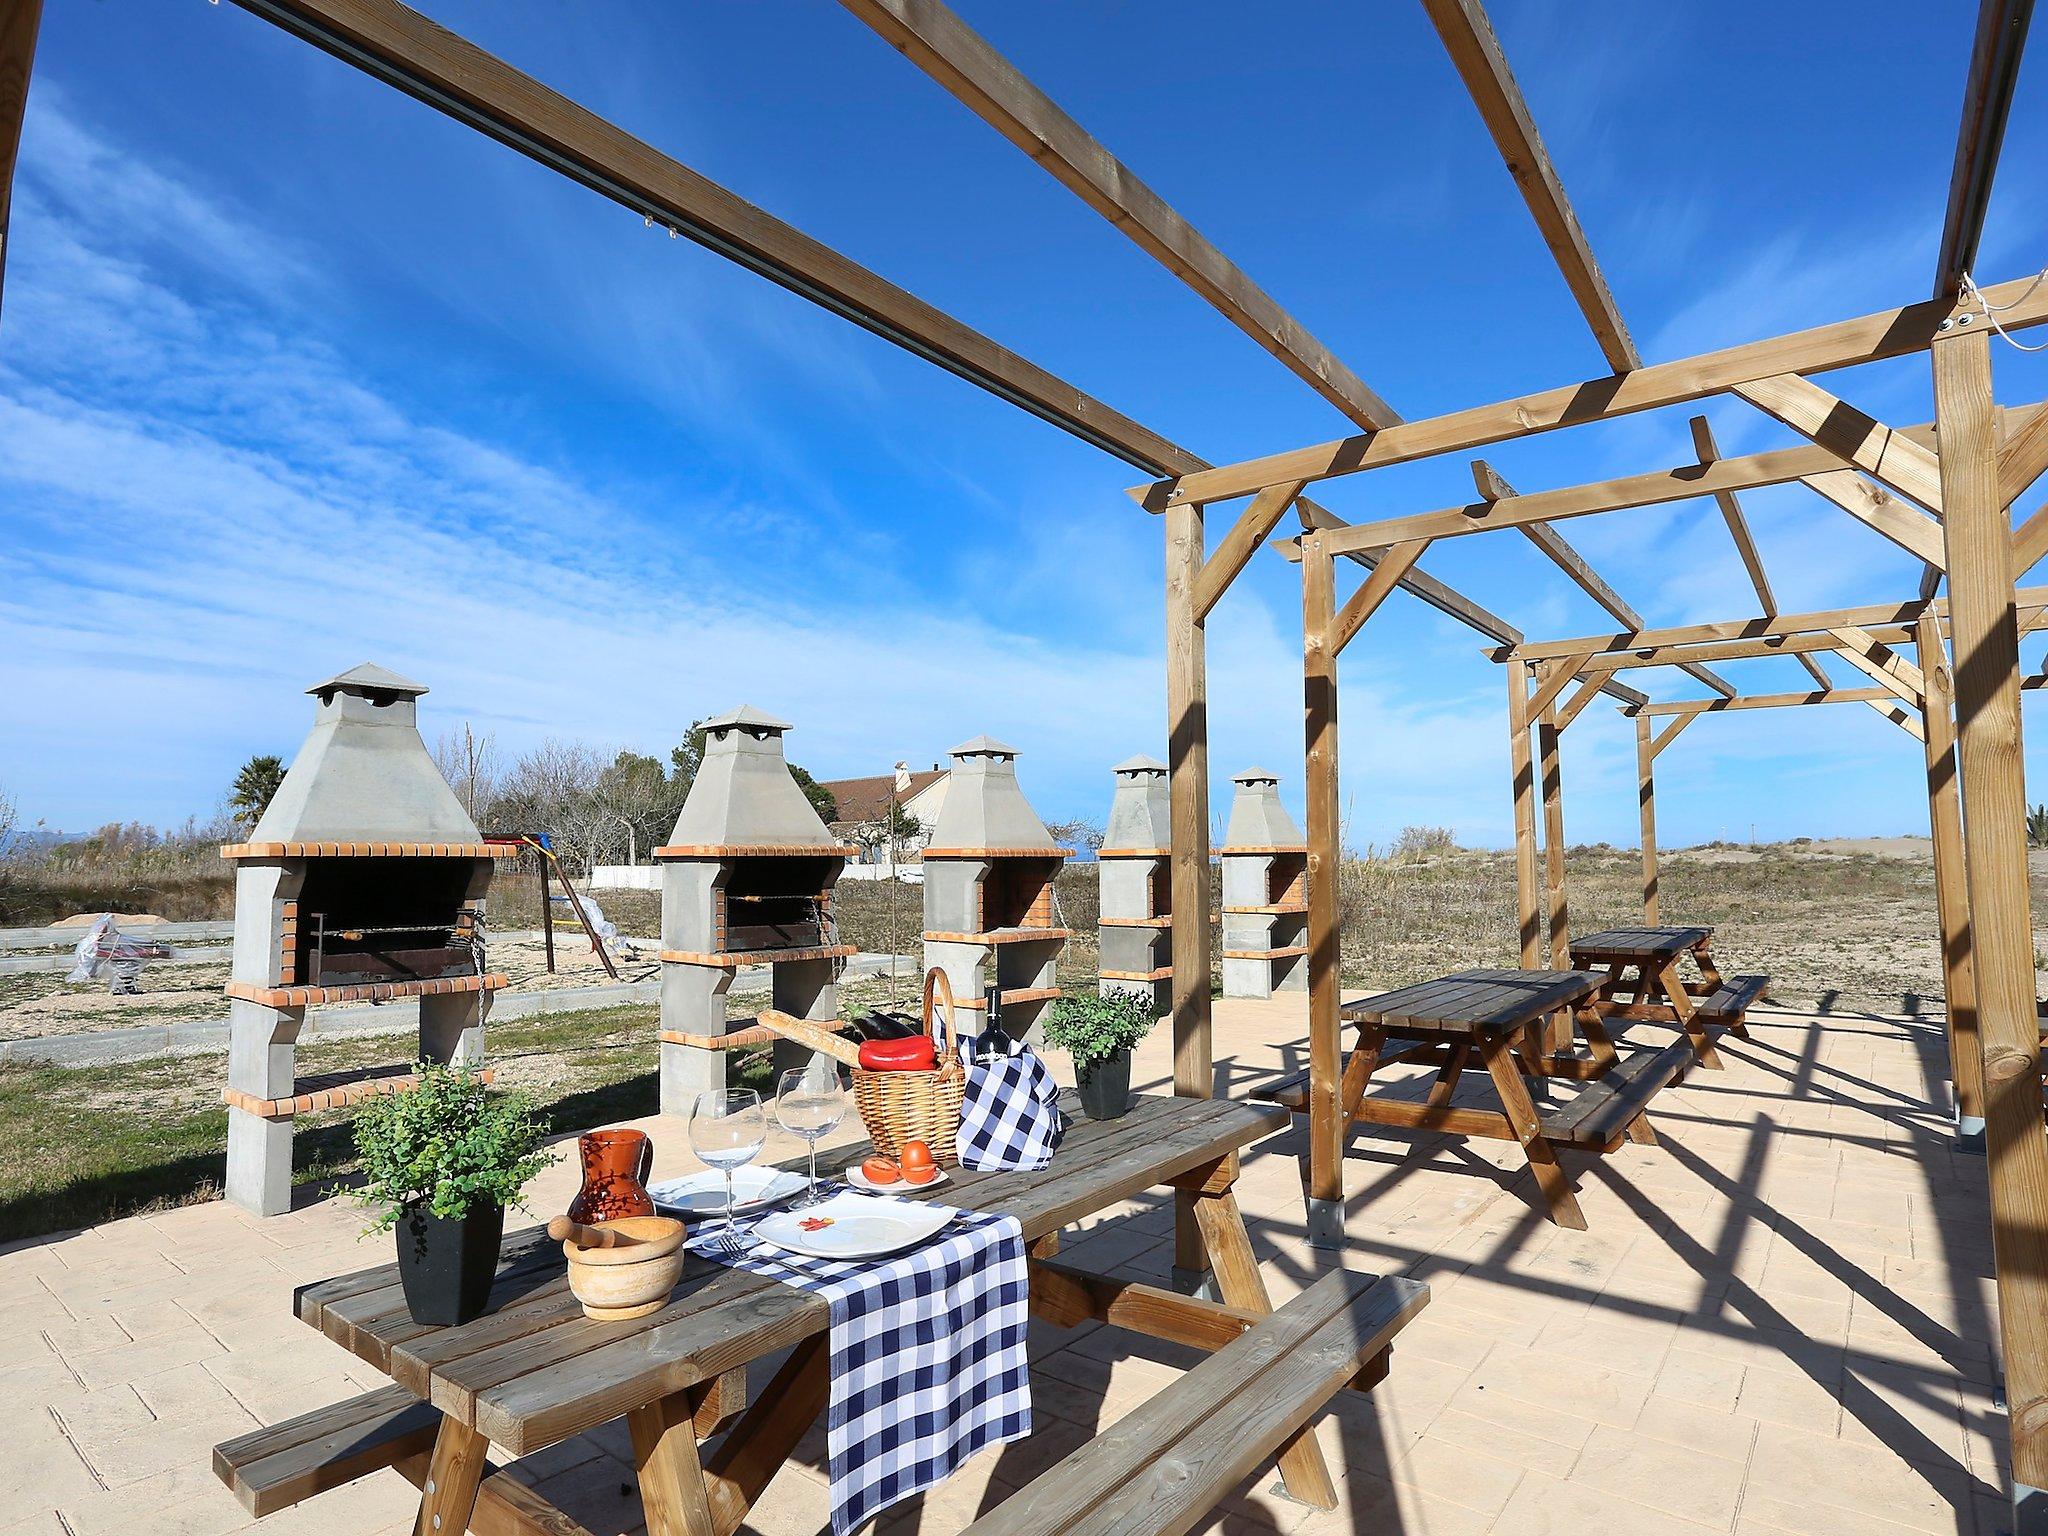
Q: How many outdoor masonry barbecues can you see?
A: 5